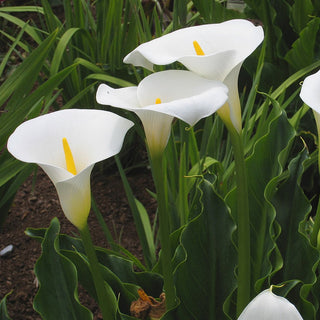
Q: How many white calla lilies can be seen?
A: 5